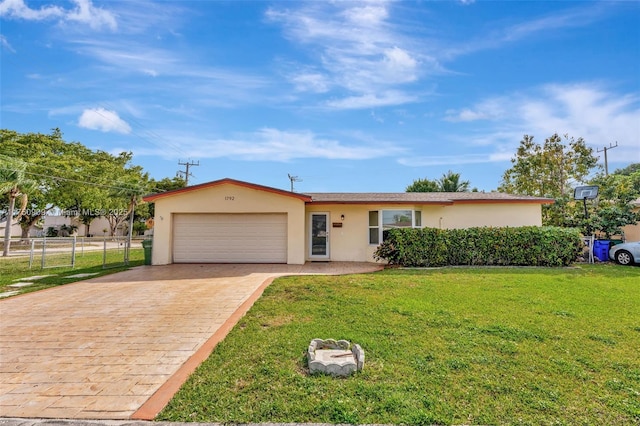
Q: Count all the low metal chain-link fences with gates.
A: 1